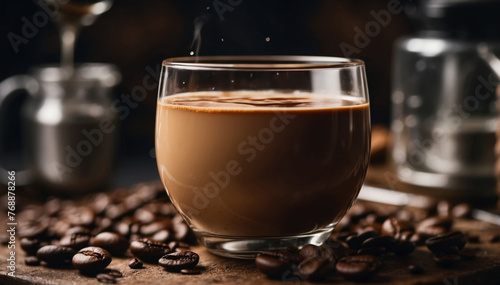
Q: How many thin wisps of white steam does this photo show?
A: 1